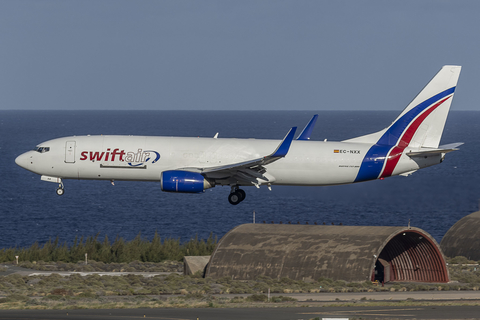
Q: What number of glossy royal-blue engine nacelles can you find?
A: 1